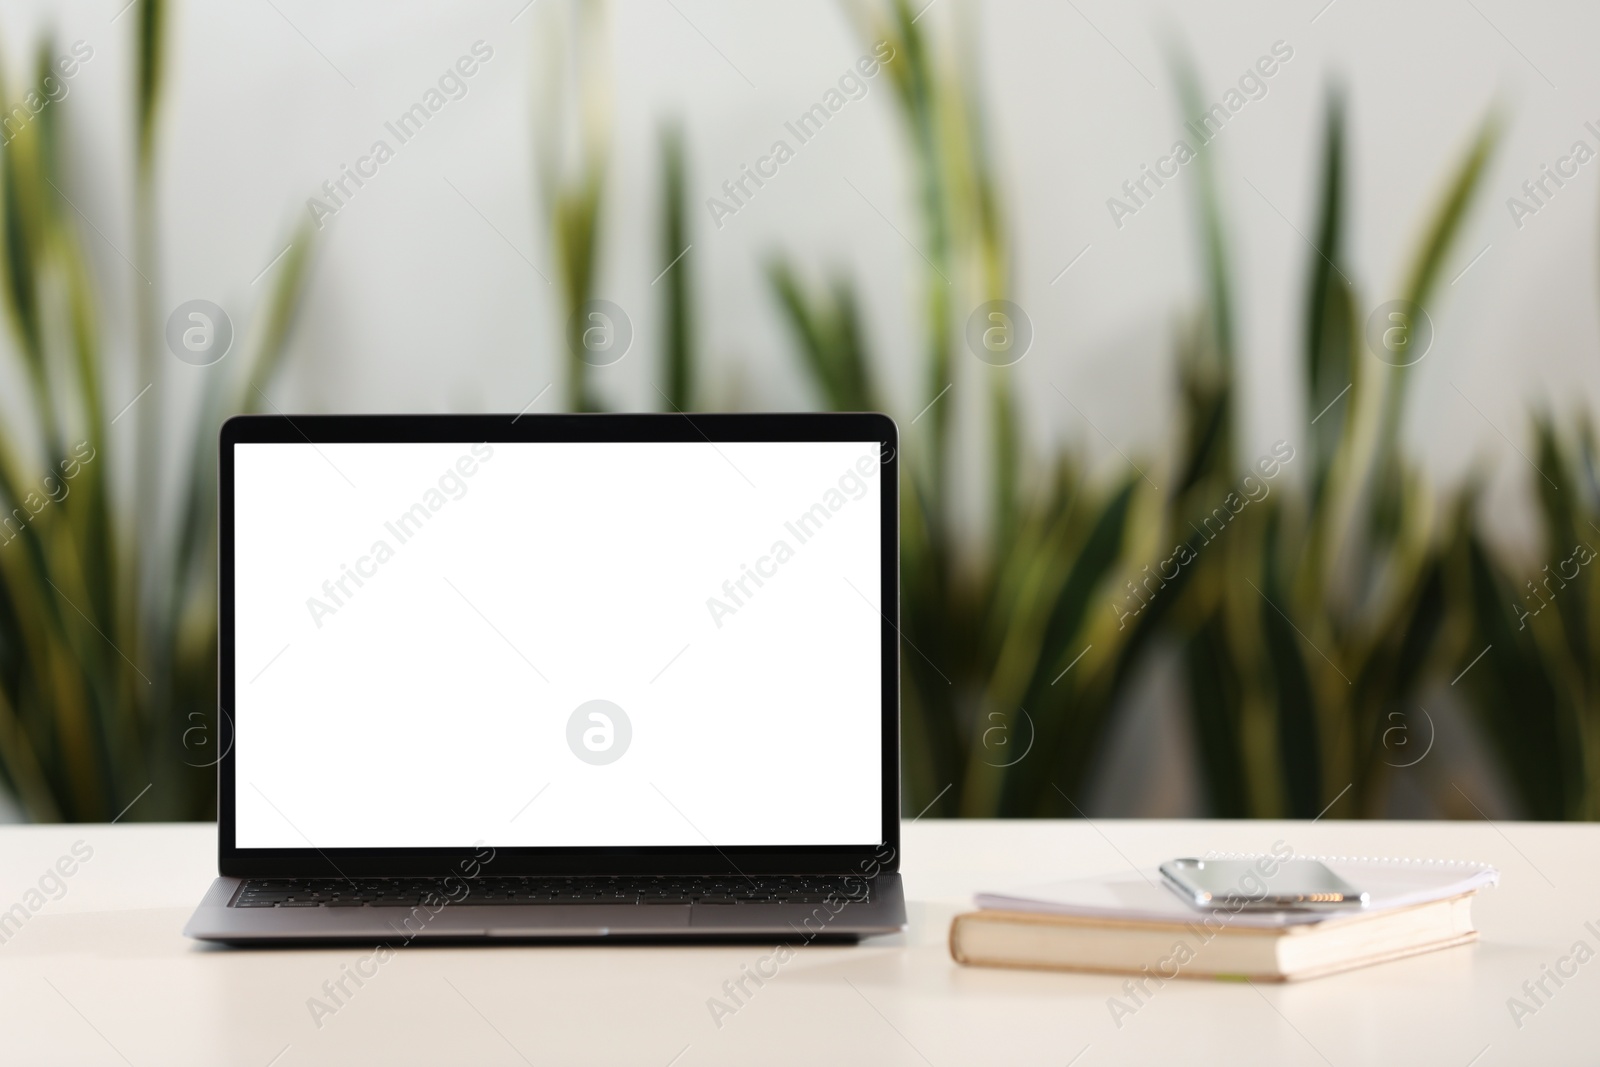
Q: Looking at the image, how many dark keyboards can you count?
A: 1